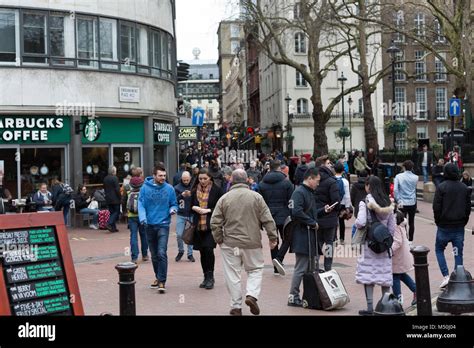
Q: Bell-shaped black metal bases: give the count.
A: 2